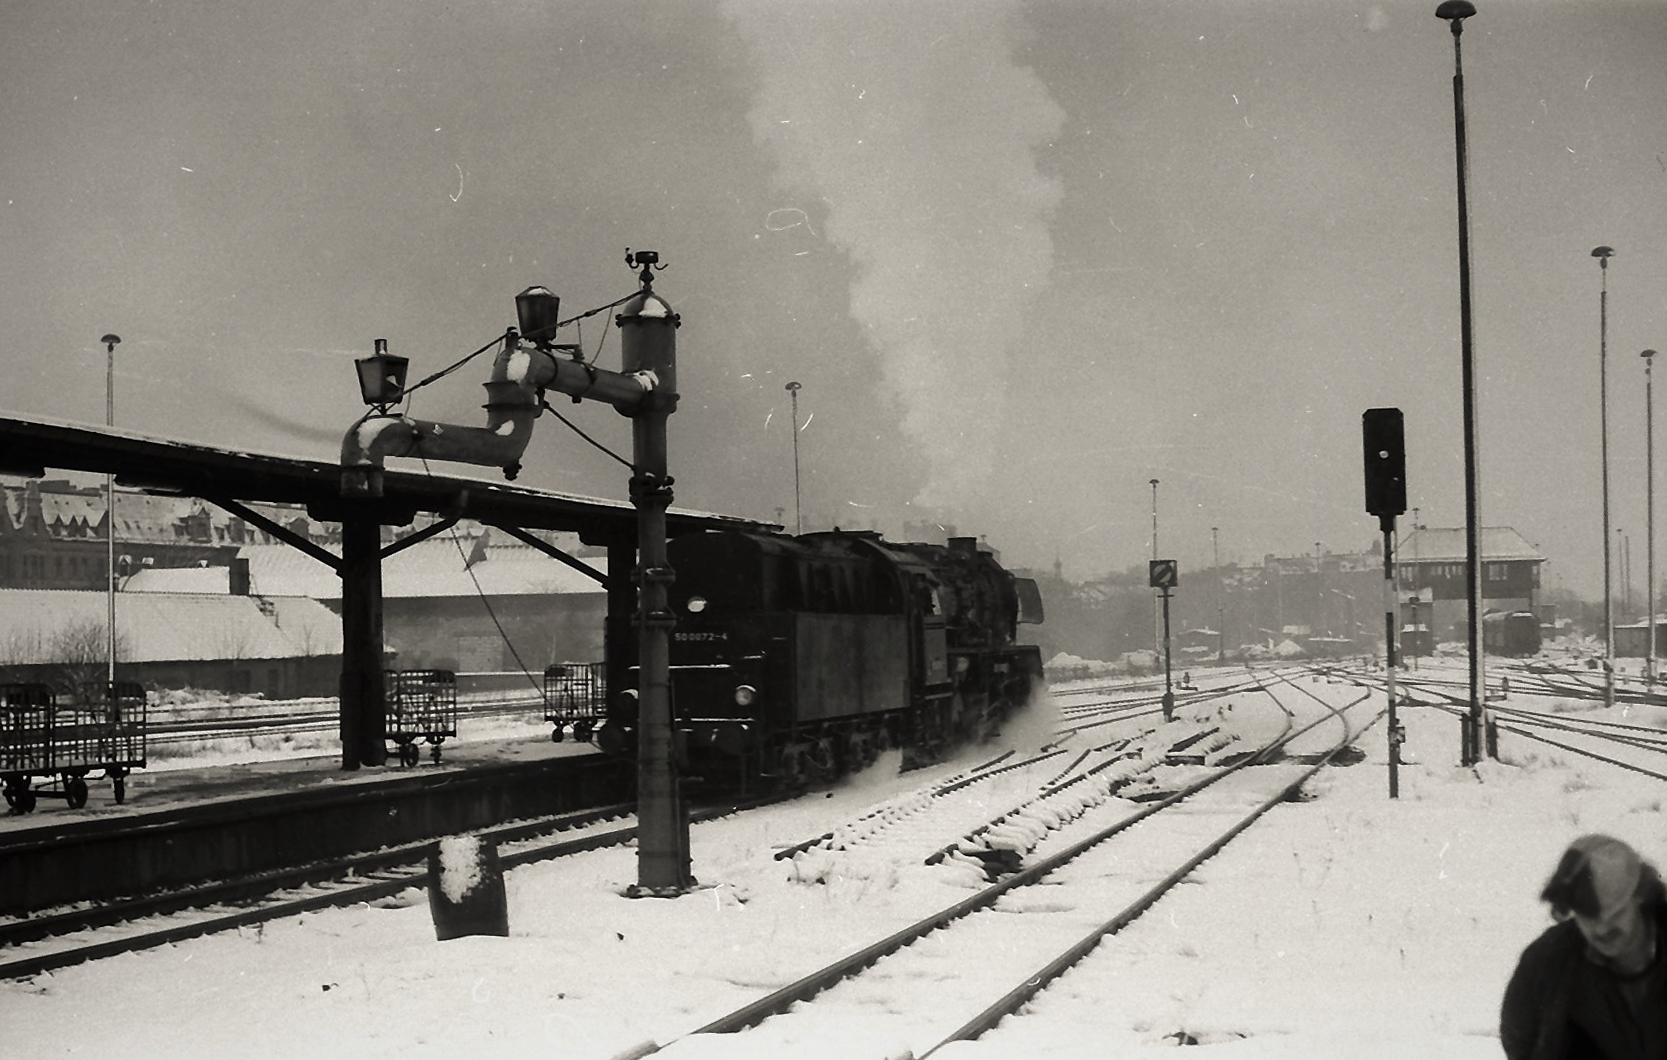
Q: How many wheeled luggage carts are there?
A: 3